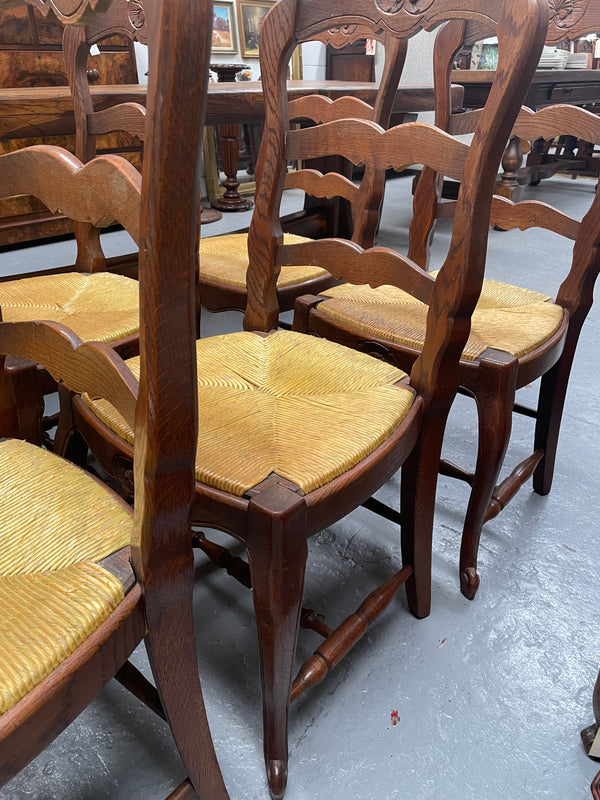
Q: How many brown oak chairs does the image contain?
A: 5